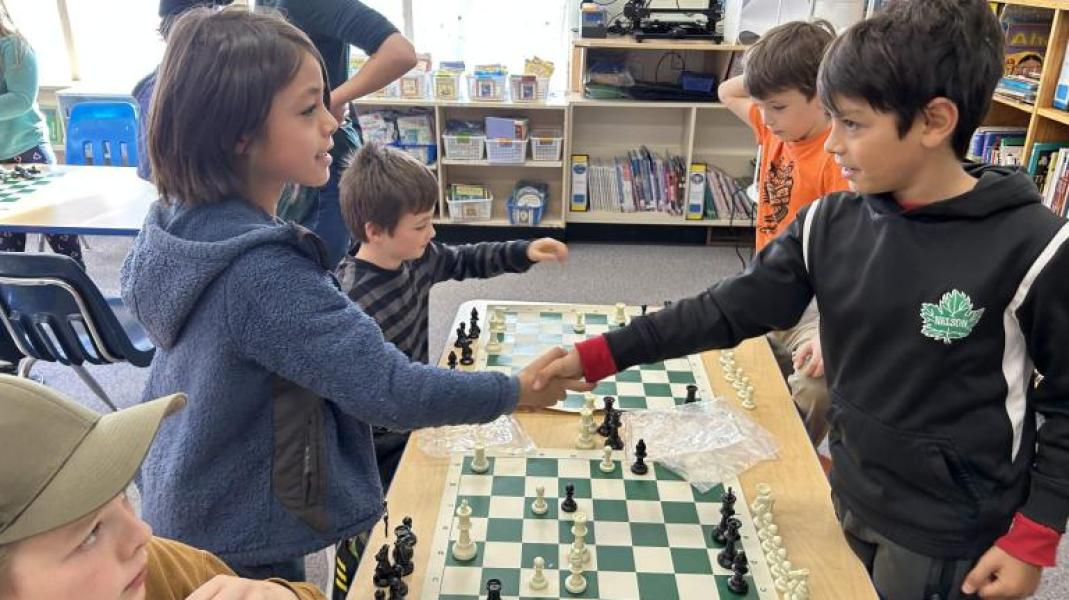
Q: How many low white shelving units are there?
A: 2